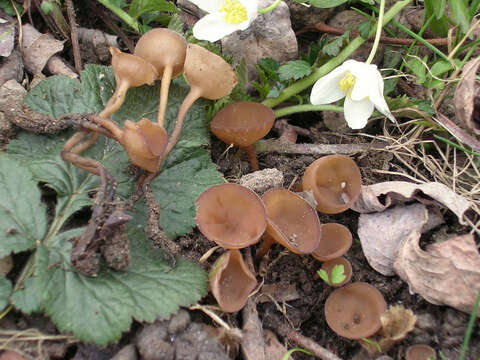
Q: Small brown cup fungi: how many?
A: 13